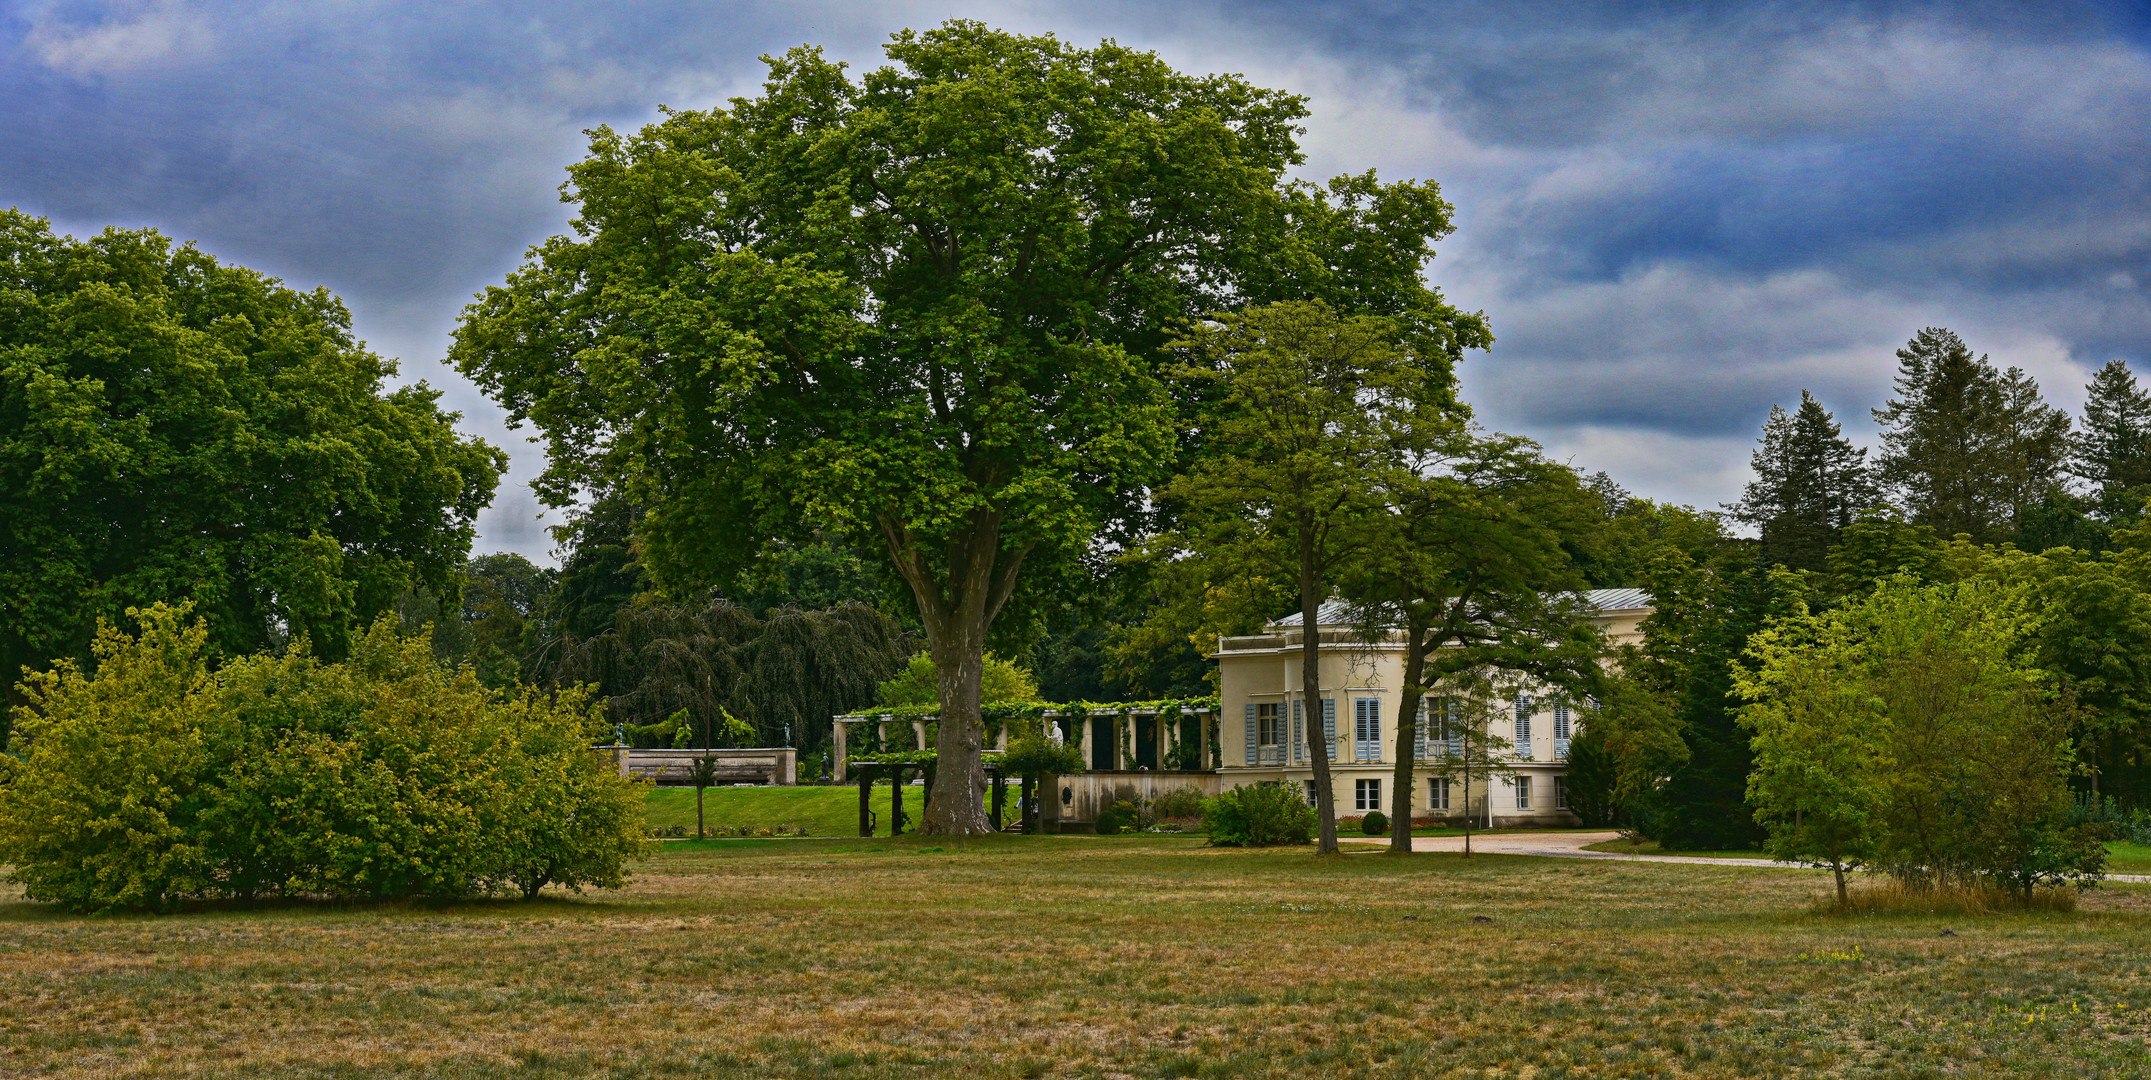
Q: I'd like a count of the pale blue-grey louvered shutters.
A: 12